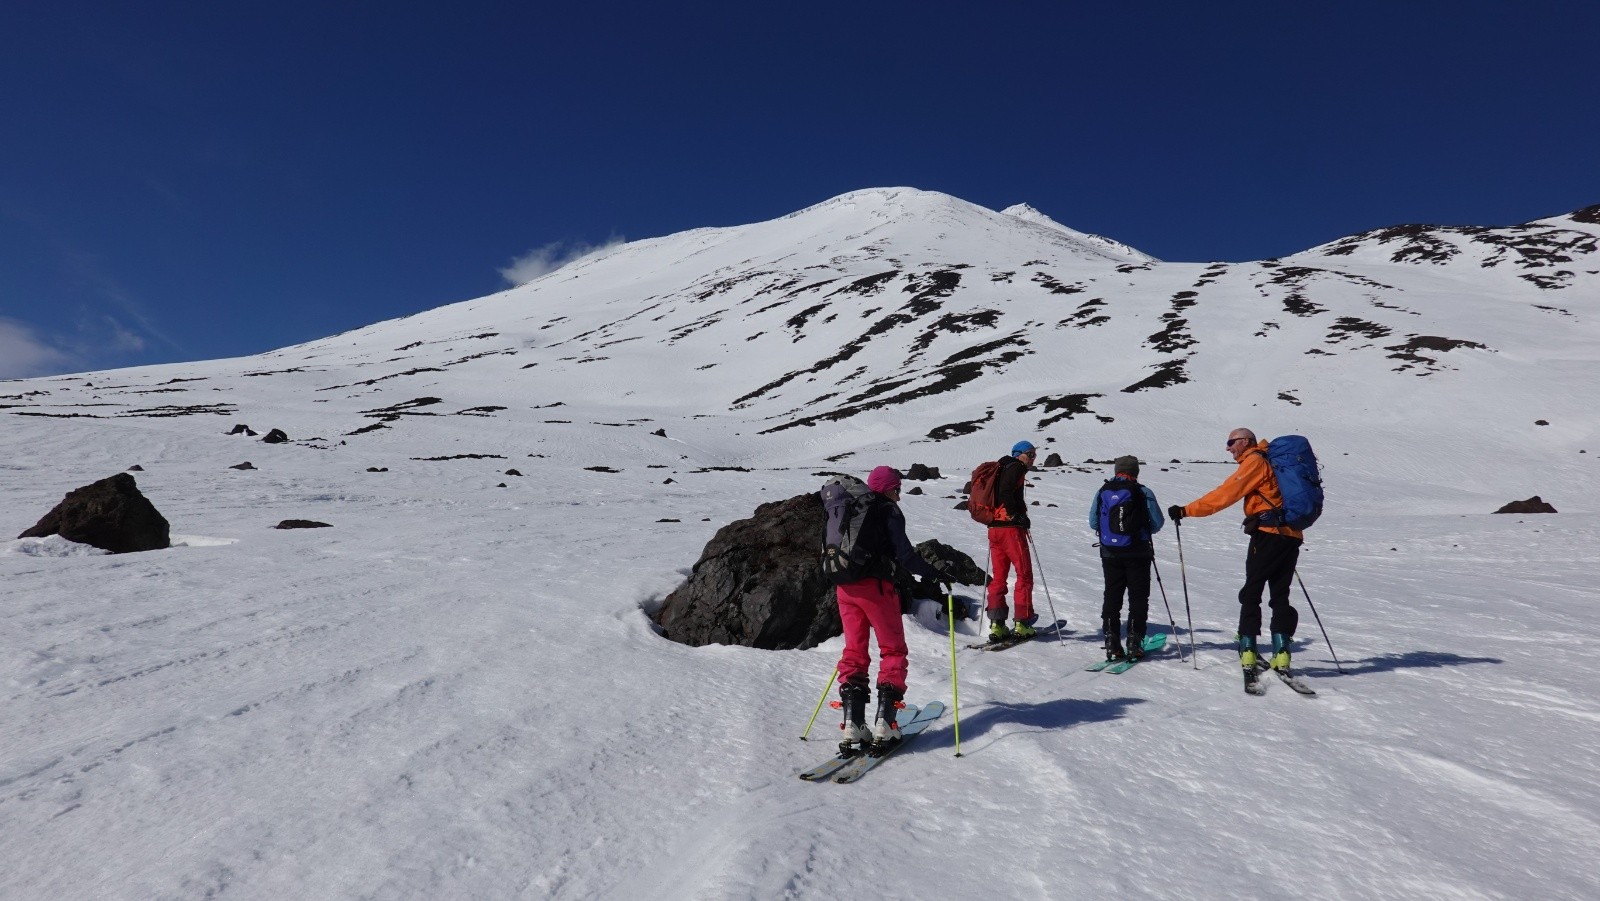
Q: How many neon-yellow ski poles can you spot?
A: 2